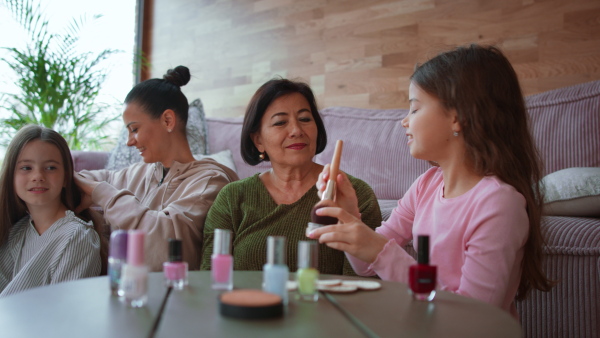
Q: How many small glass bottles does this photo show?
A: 7